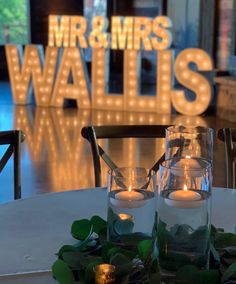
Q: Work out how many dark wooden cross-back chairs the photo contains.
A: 3